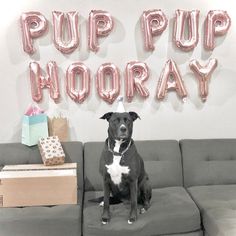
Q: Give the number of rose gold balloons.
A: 12